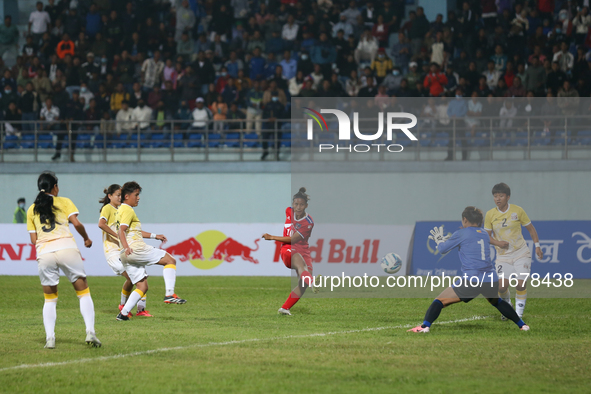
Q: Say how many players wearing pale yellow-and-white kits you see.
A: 4